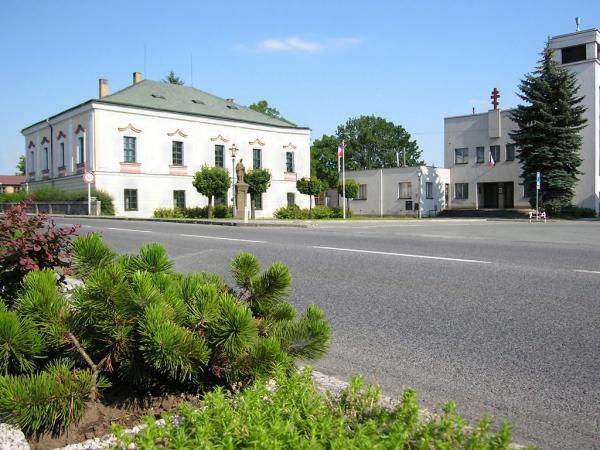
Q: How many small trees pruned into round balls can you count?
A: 4